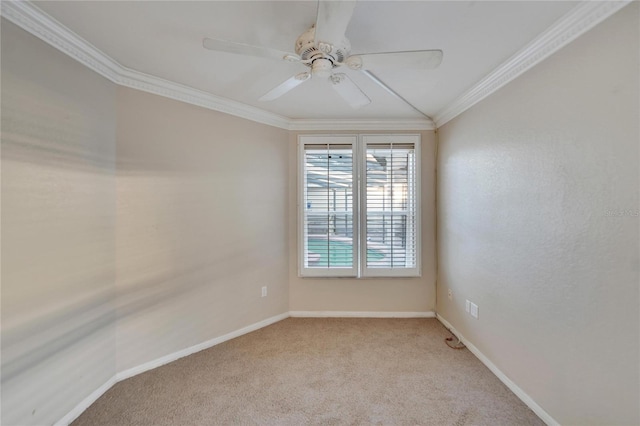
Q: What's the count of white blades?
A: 5